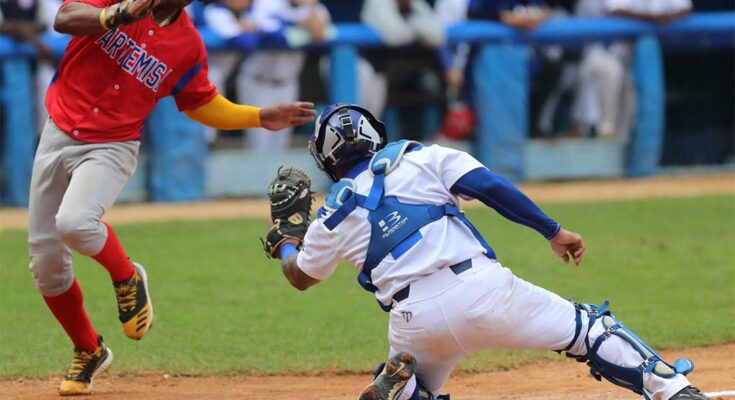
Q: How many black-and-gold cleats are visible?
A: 2